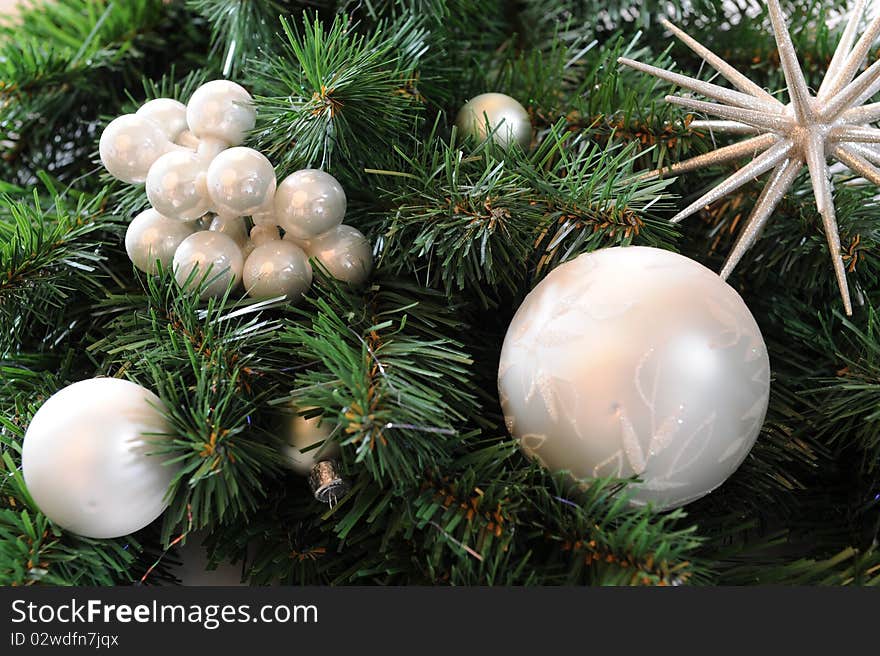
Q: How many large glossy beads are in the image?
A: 10